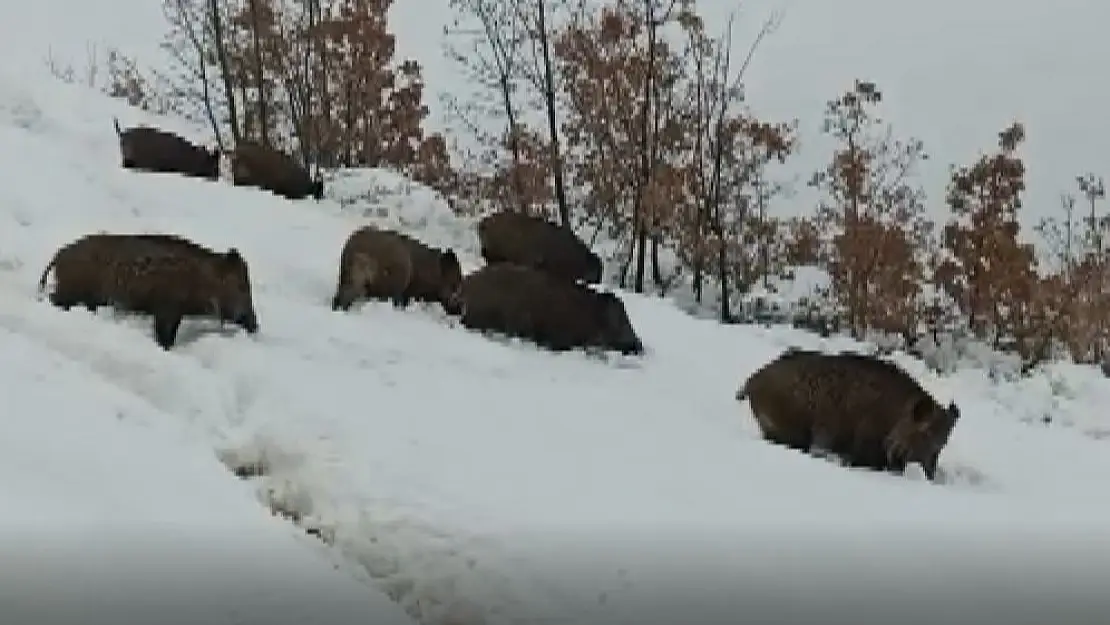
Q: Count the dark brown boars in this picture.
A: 7